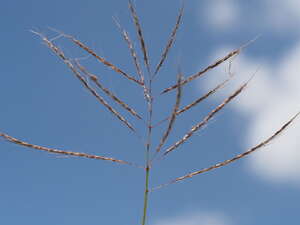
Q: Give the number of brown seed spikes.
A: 12